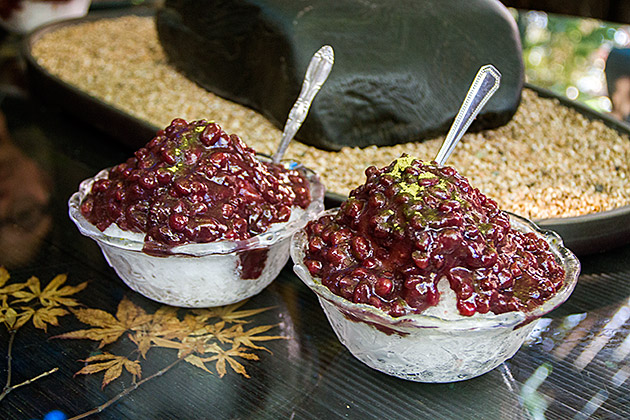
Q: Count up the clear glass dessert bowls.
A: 2